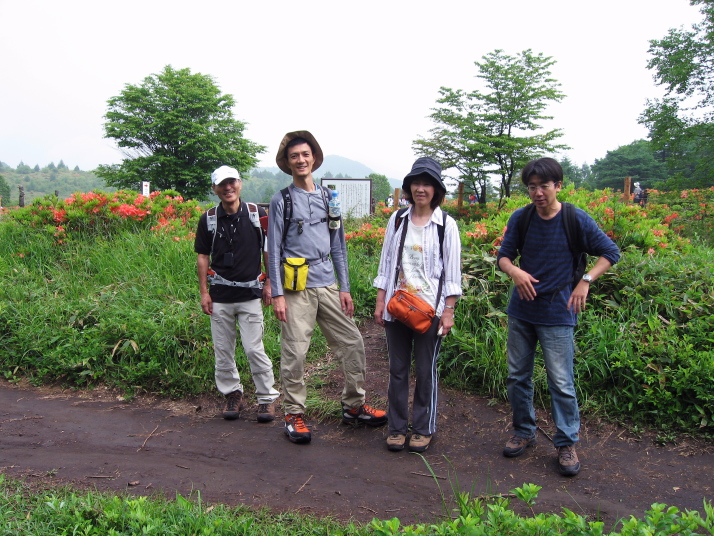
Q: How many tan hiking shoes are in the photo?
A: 2